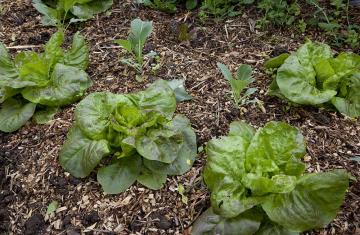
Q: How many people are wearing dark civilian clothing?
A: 0